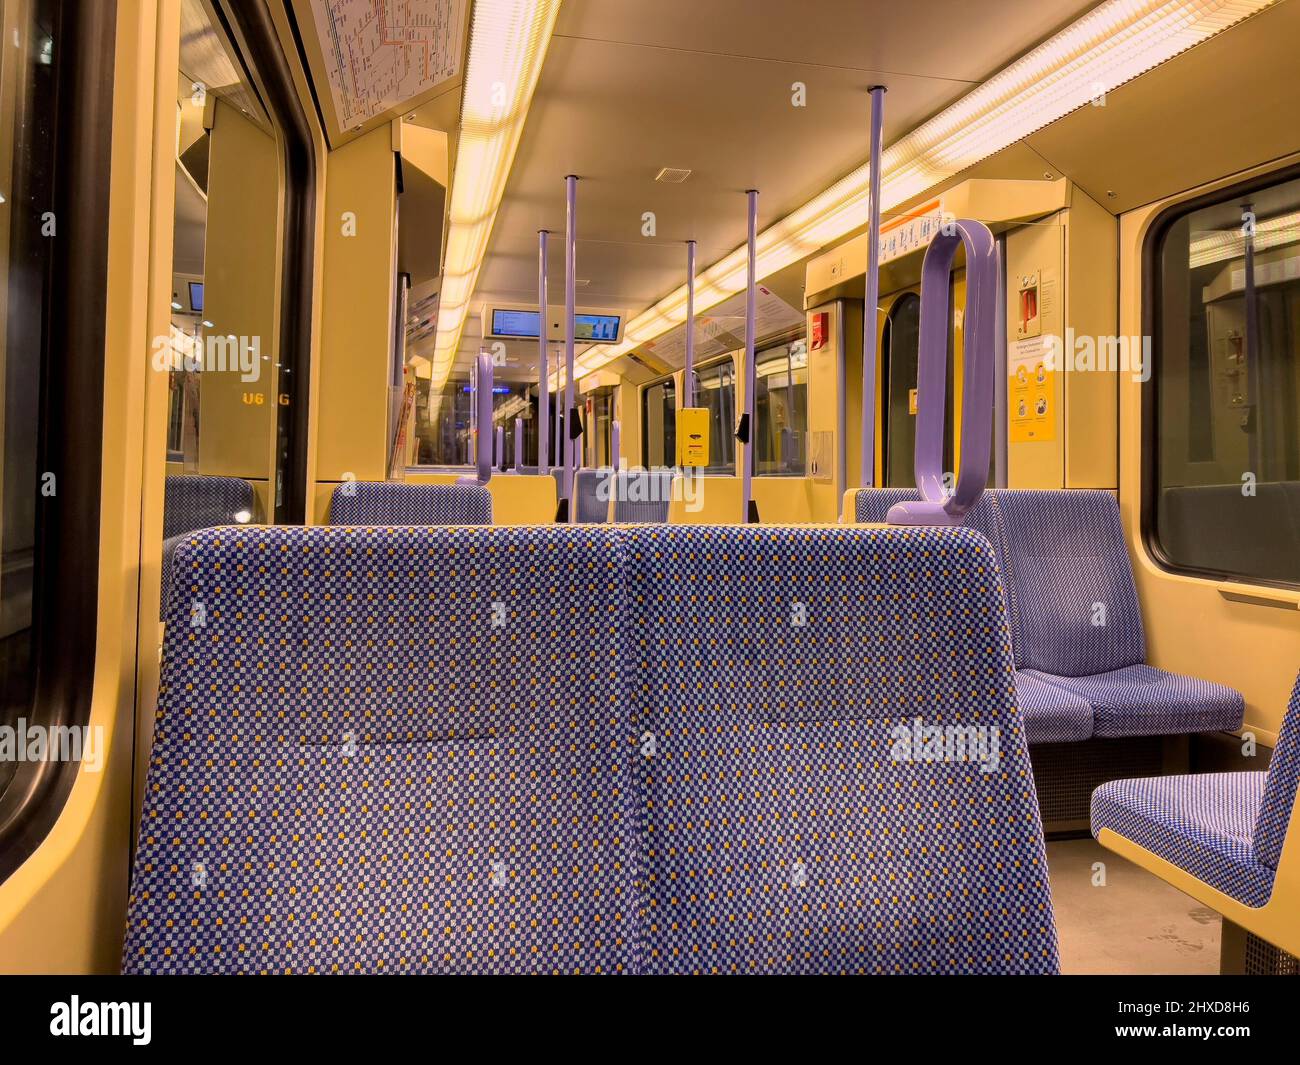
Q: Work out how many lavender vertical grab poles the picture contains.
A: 5